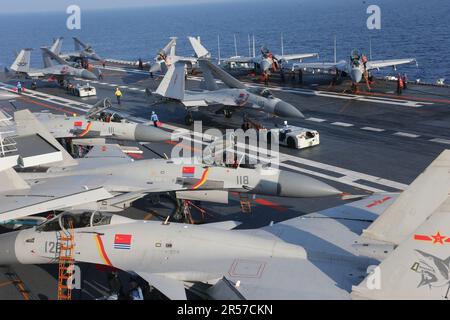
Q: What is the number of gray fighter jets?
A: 9